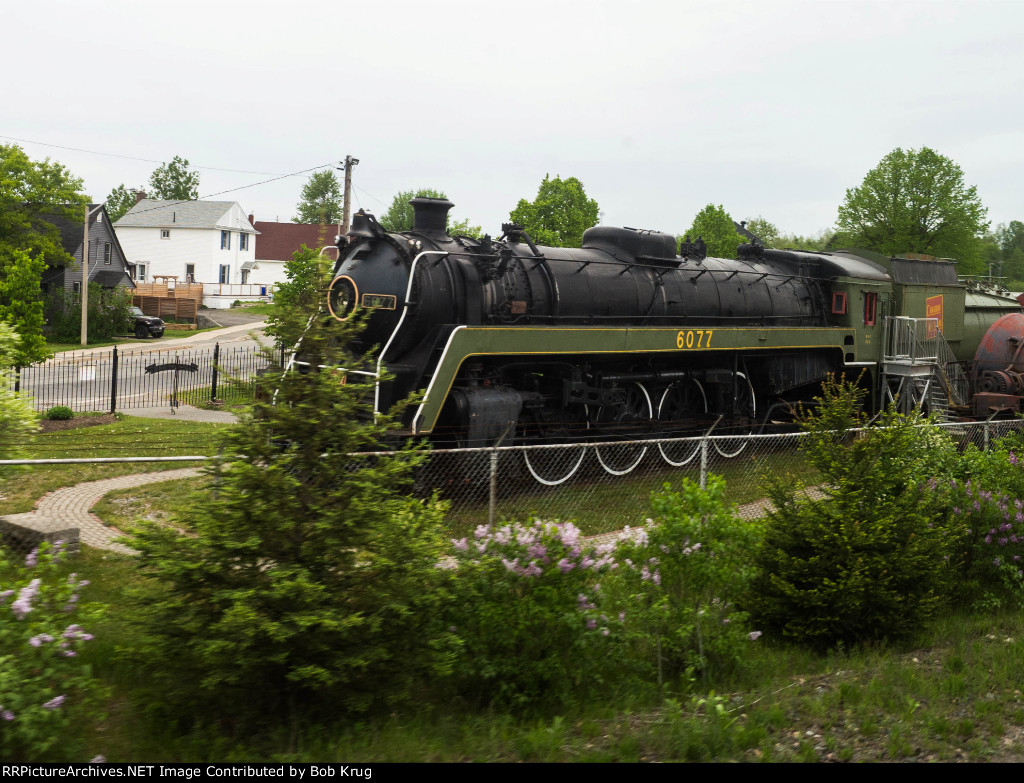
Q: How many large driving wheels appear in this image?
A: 4